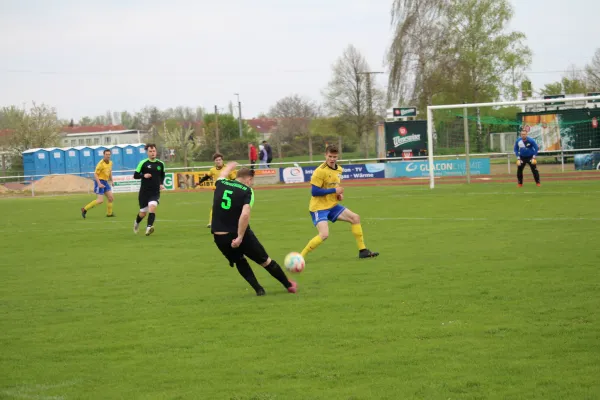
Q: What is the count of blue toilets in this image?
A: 8